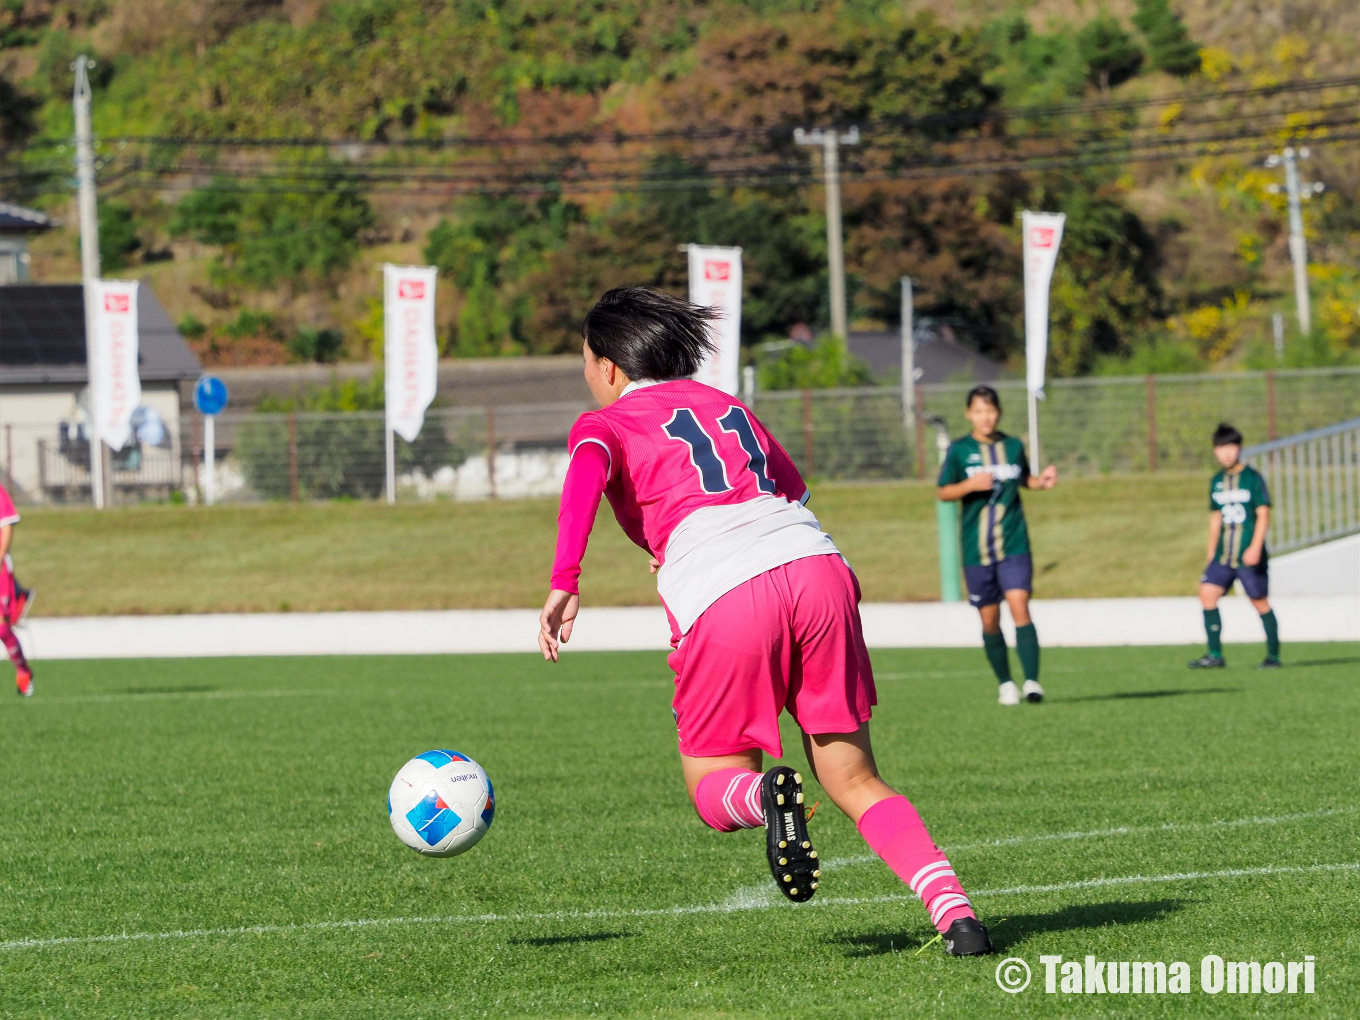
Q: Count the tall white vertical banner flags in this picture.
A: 4